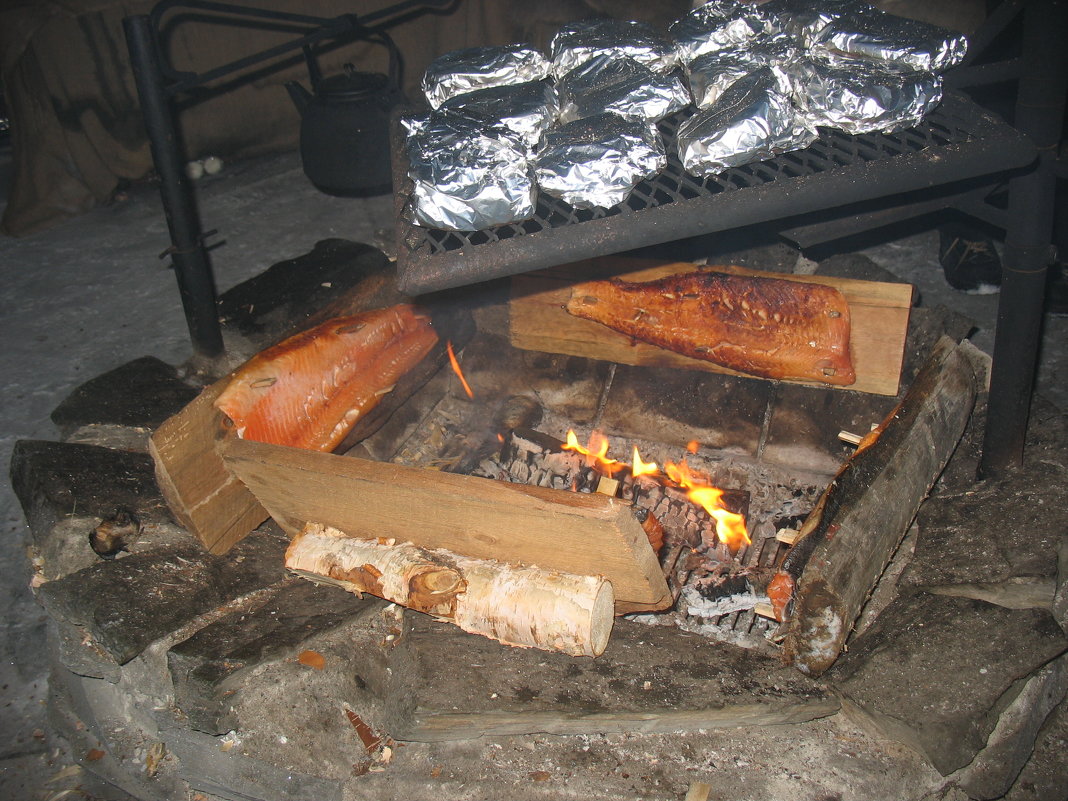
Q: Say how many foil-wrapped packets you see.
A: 12